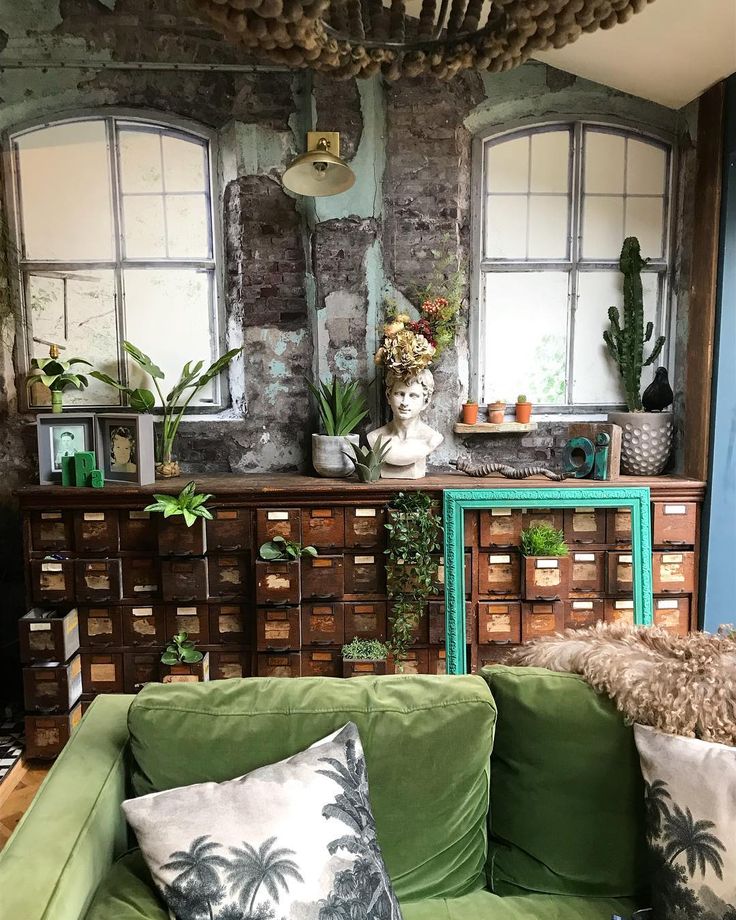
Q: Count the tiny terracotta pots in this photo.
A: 3